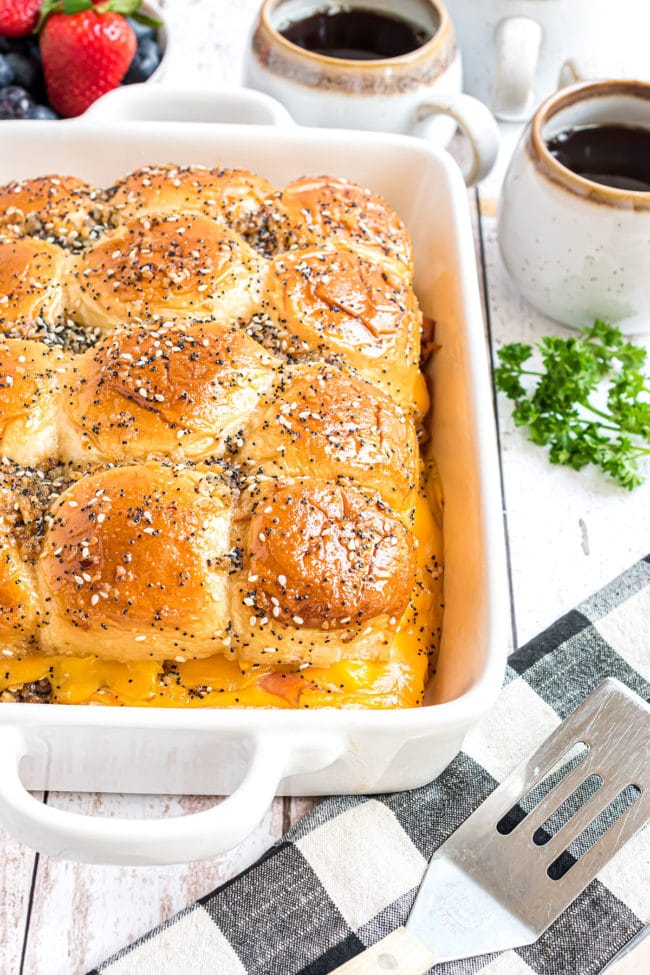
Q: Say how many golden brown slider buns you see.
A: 12